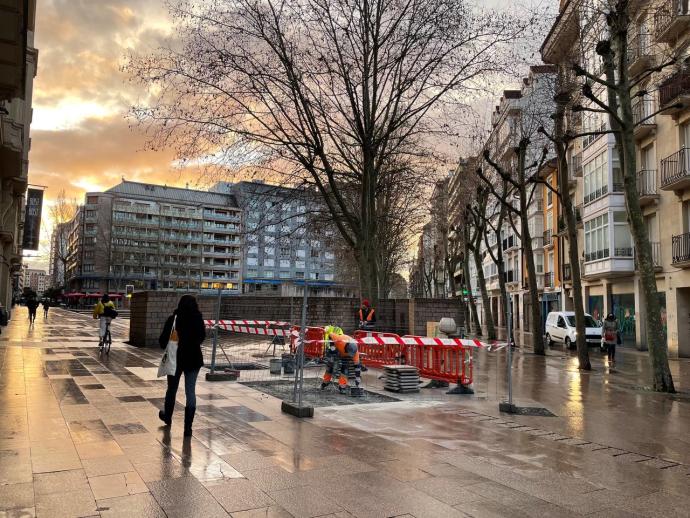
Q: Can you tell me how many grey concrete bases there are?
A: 3